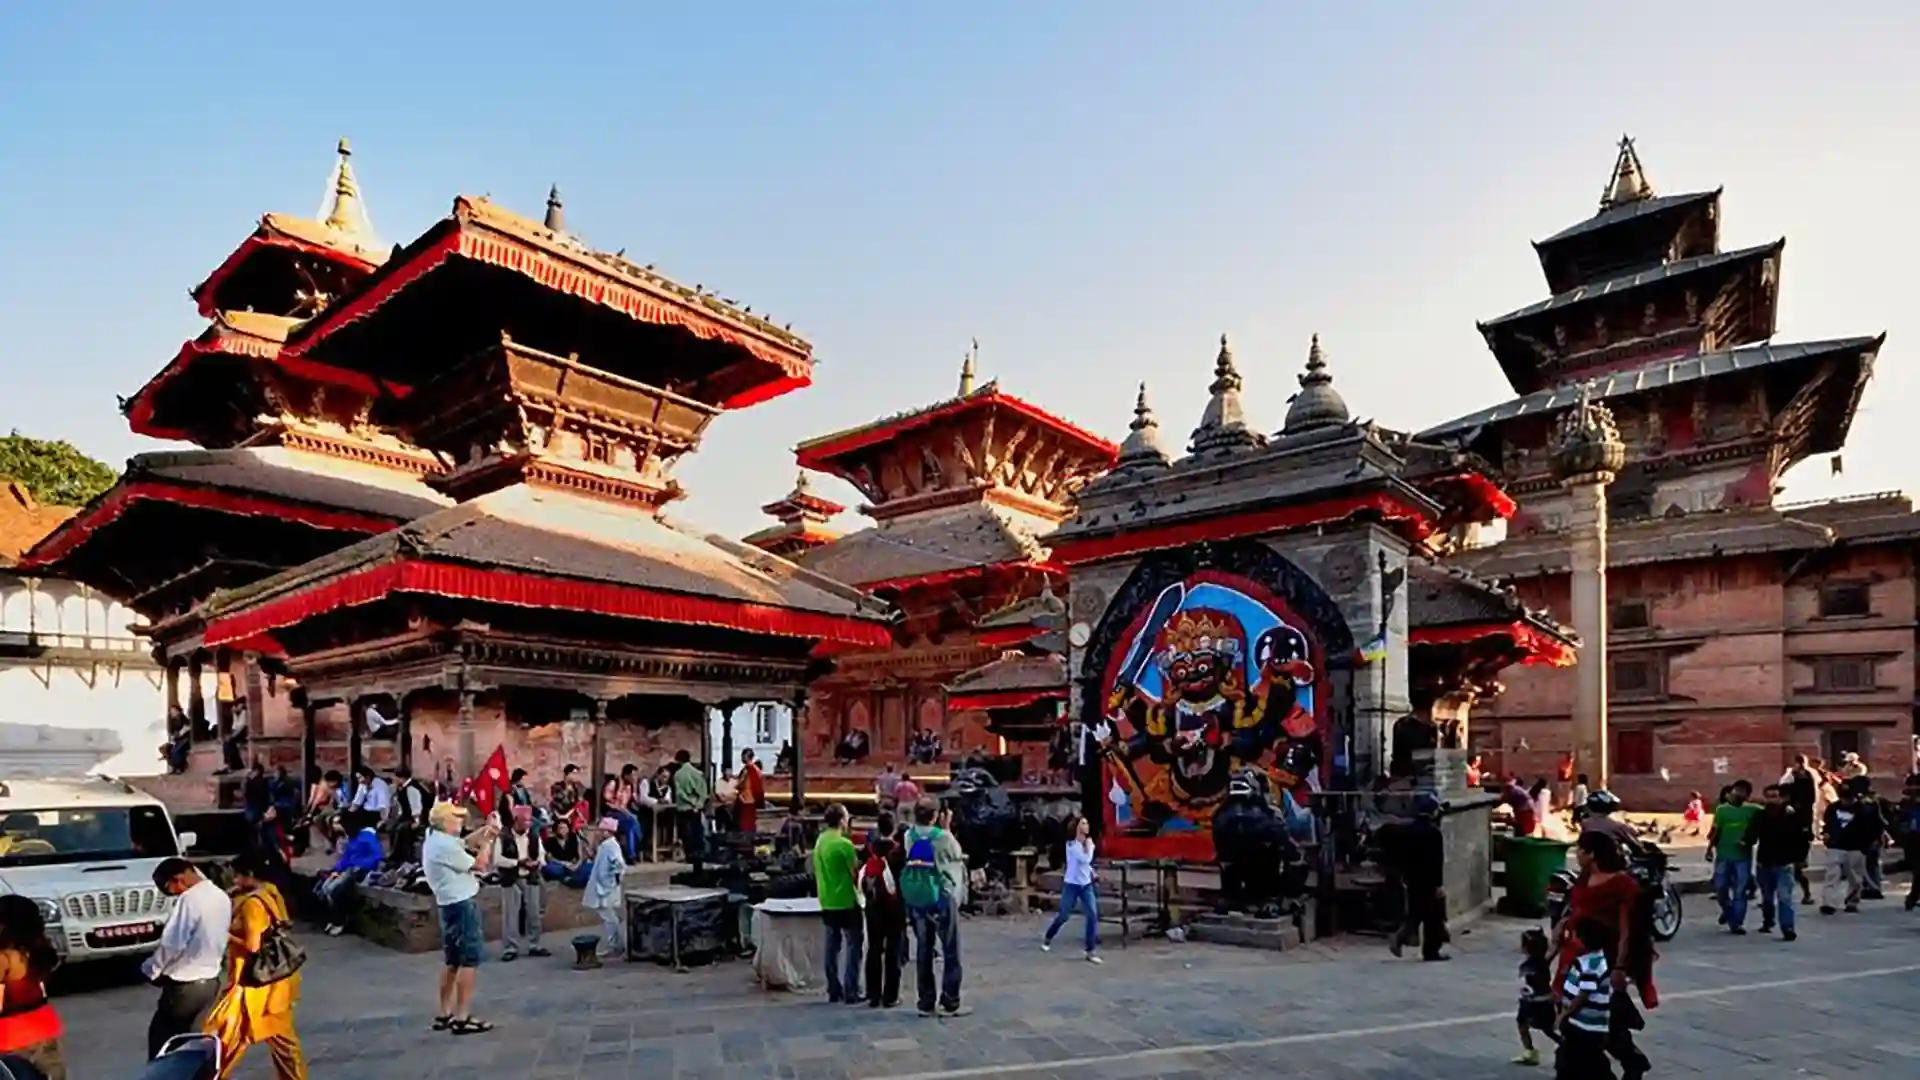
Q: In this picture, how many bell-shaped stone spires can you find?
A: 3